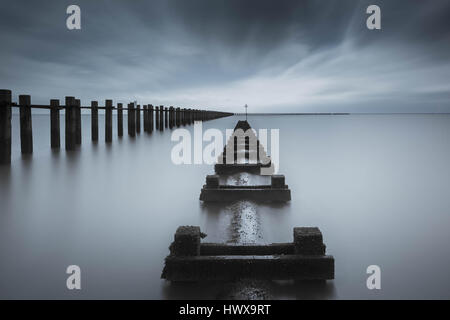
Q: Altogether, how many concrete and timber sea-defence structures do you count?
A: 2